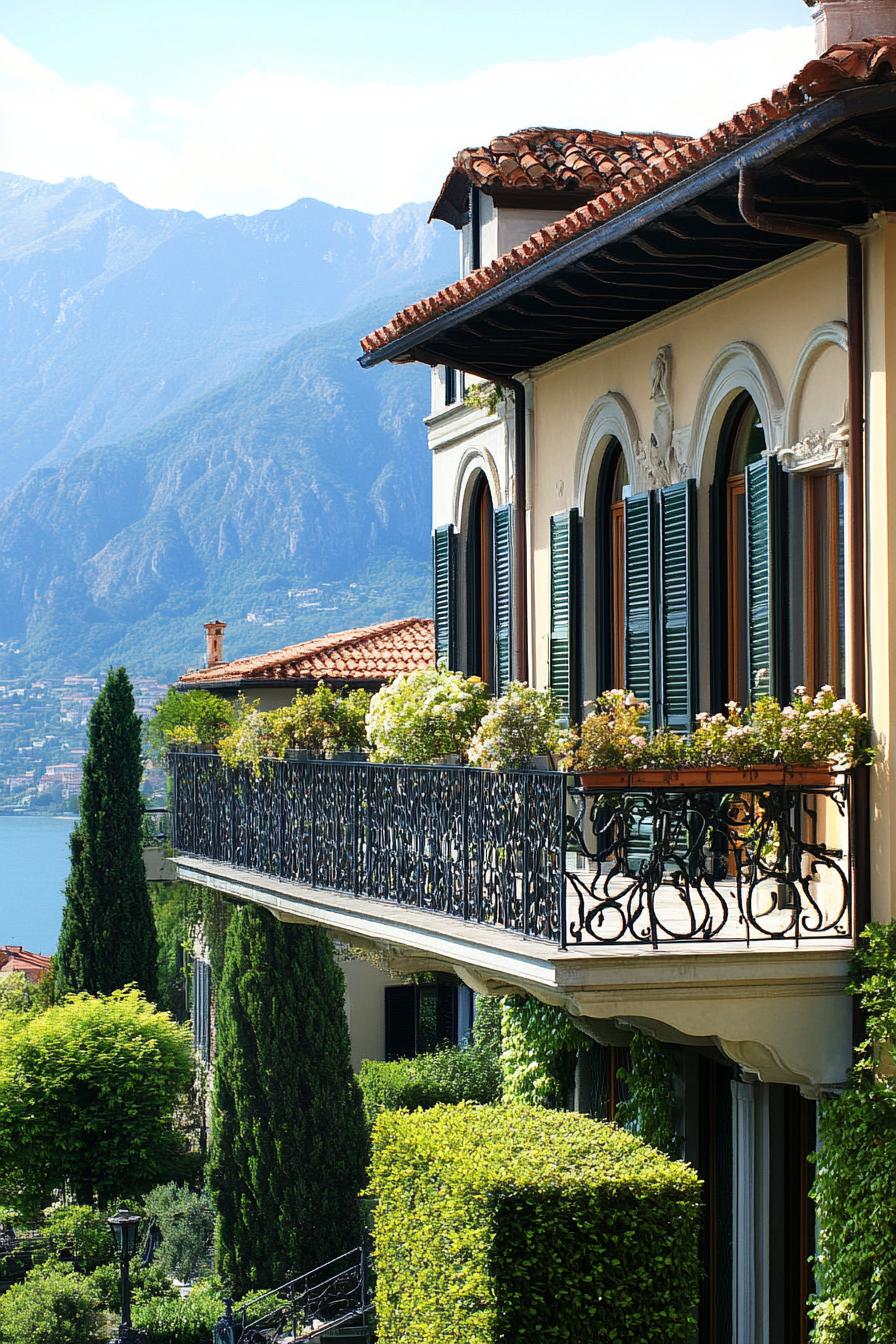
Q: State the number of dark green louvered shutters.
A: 6